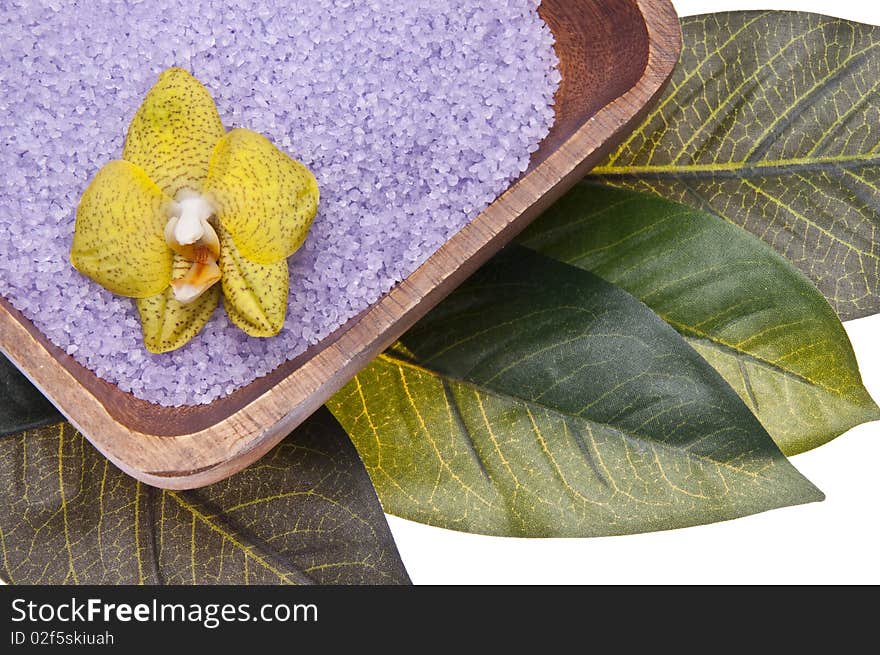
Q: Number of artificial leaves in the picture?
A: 5